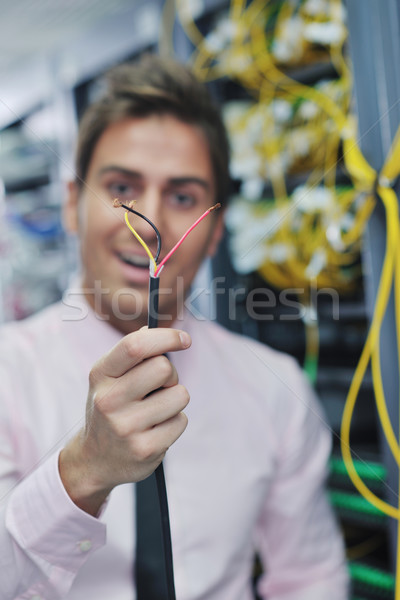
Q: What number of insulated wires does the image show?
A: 3